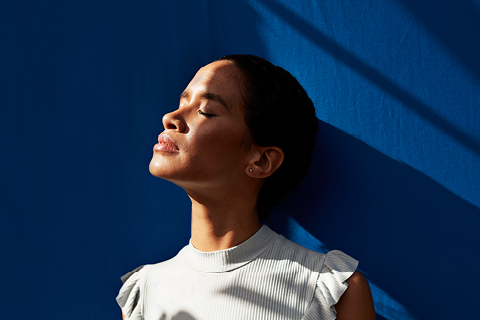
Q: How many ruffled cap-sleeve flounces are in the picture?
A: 2